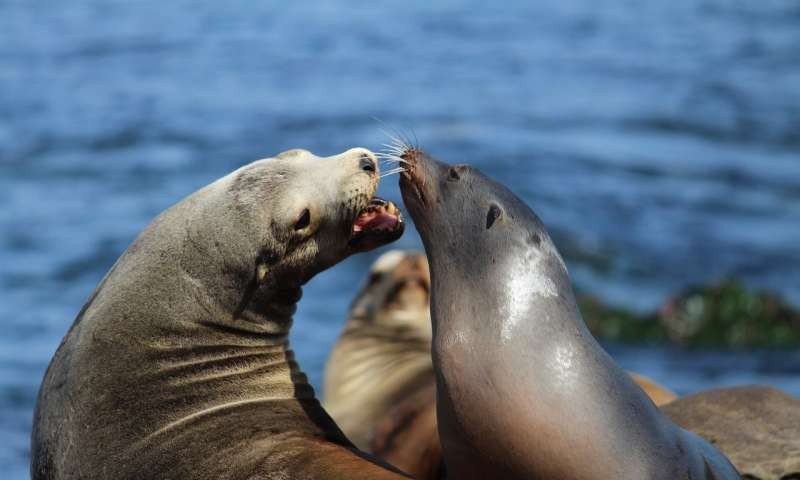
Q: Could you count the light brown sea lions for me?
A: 2